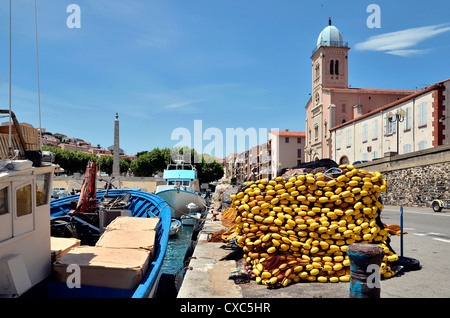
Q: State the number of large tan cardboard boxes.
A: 4